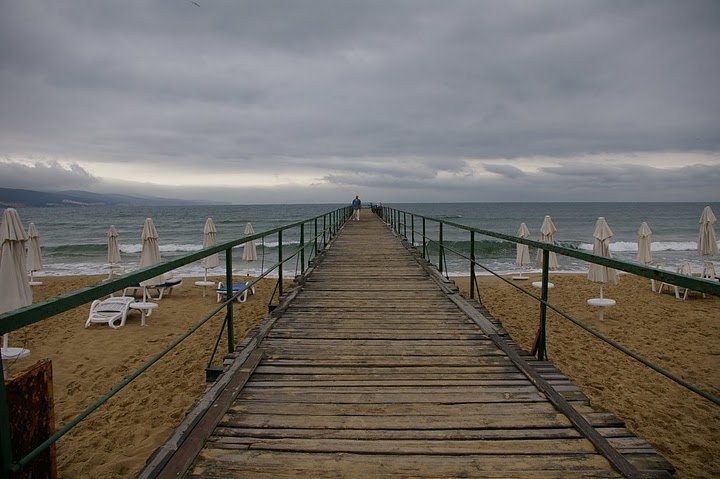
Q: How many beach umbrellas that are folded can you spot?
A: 11